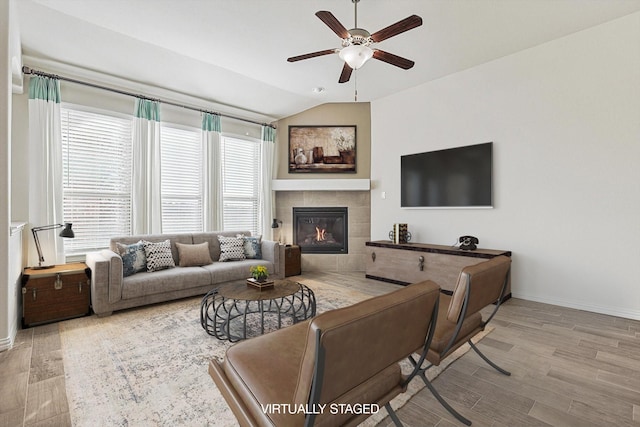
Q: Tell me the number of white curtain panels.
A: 4